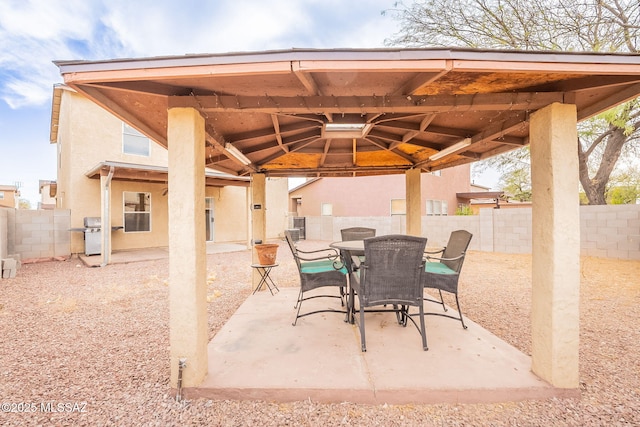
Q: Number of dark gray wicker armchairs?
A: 4